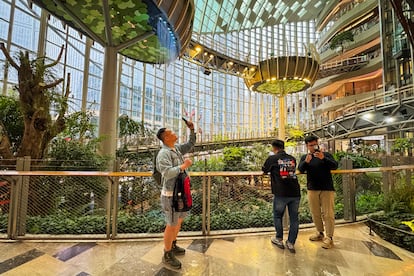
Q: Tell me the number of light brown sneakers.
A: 2